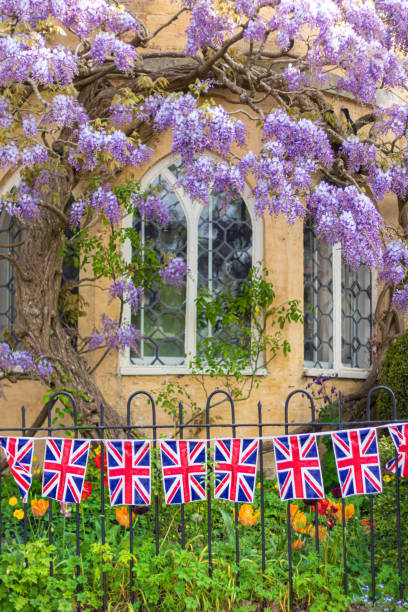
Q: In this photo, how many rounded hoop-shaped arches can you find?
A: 5